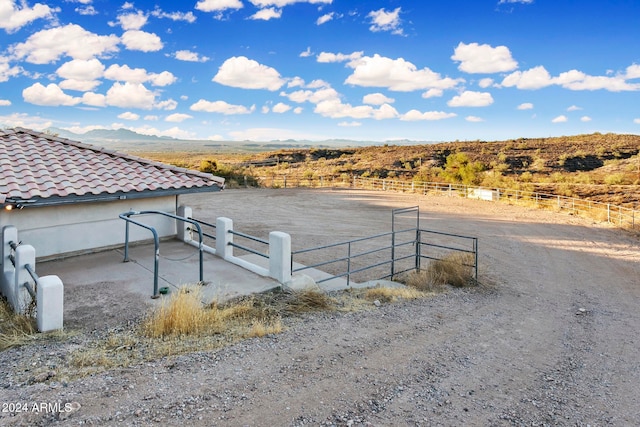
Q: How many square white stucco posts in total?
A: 6